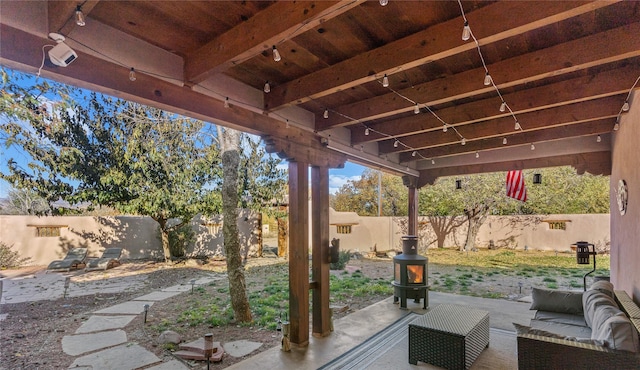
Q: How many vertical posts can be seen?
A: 3